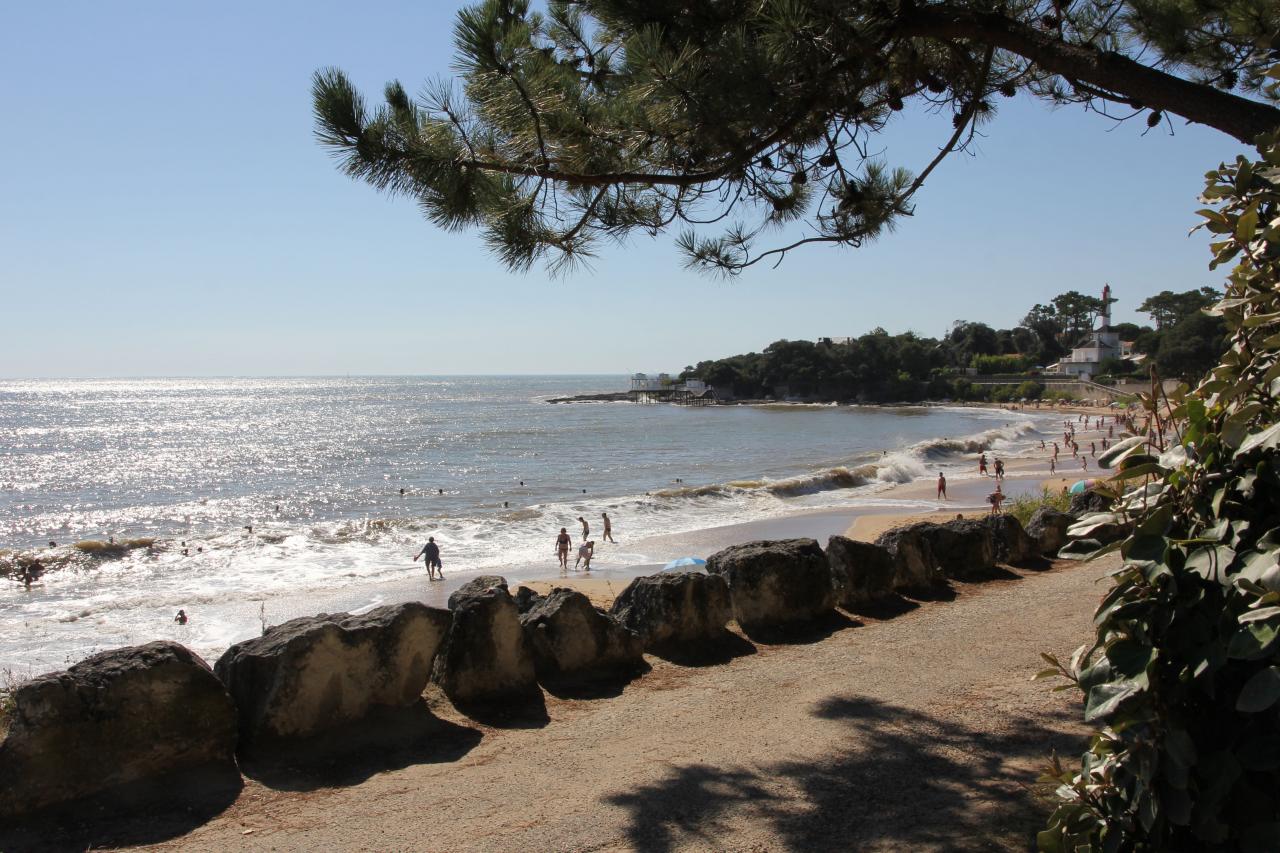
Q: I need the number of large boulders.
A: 12